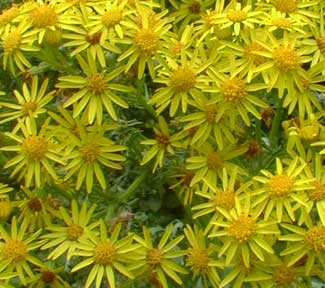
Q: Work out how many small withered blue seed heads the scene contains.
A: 0